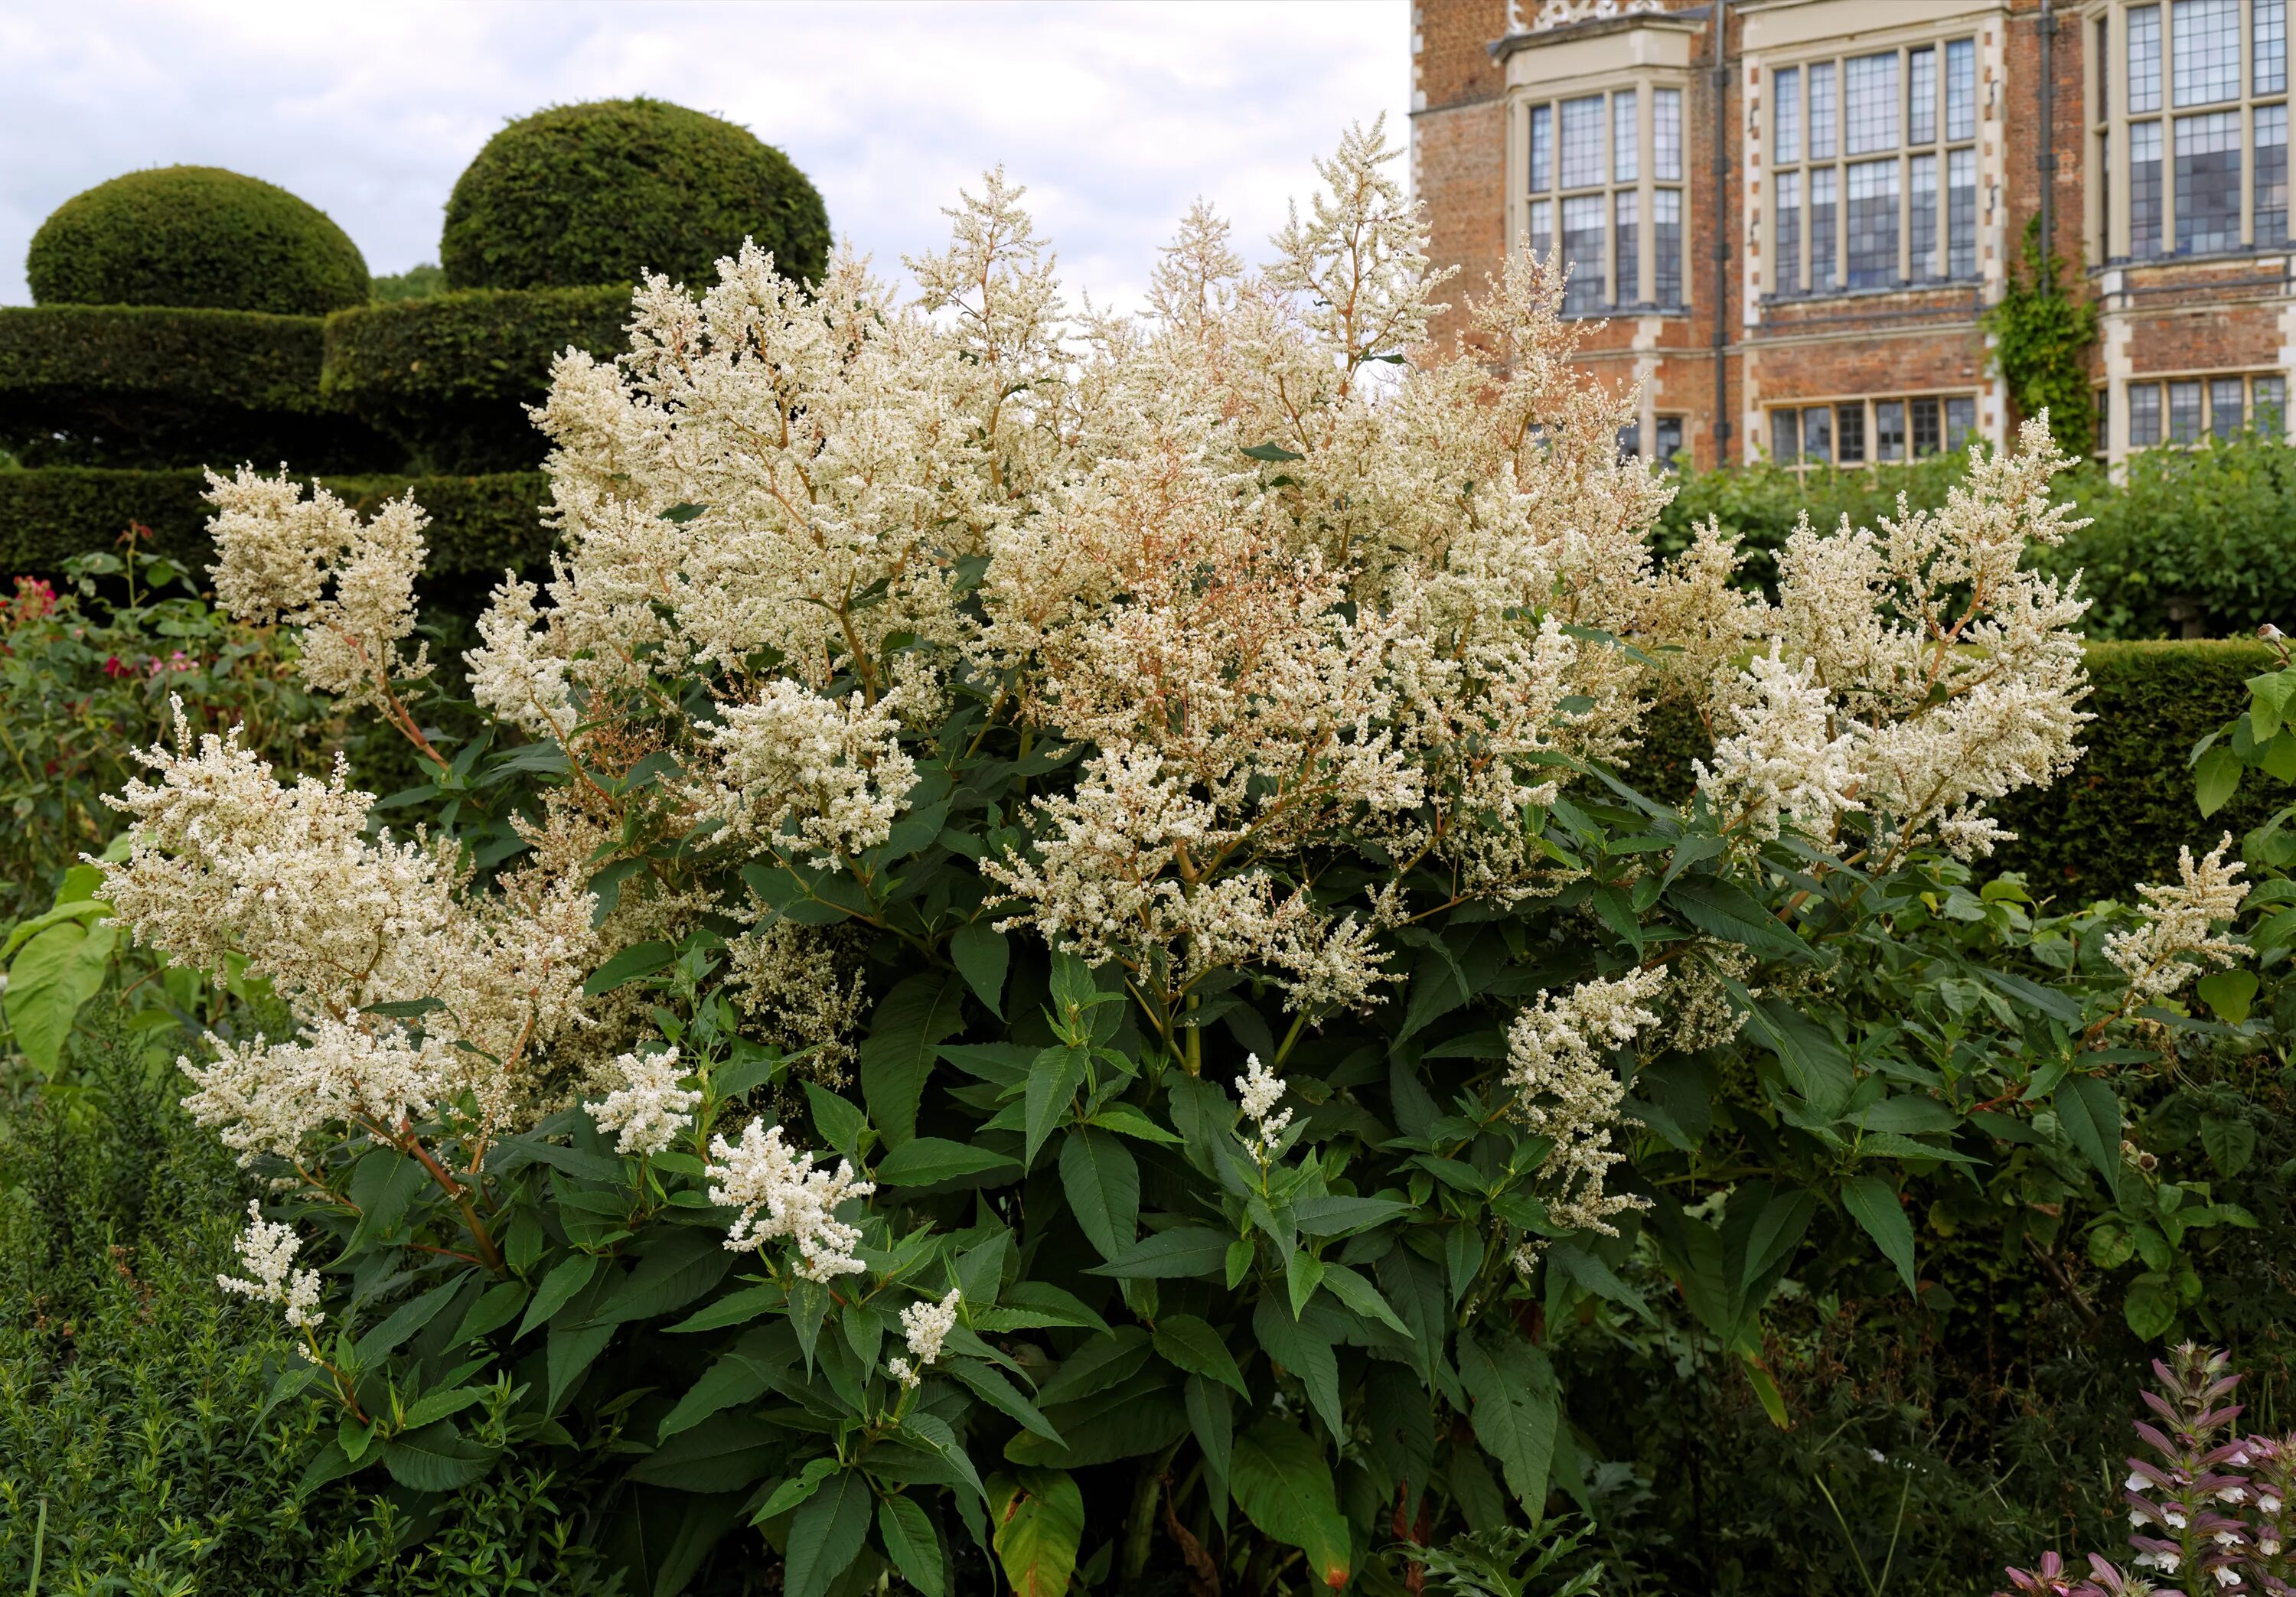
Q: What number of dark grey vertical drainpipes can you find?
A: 2